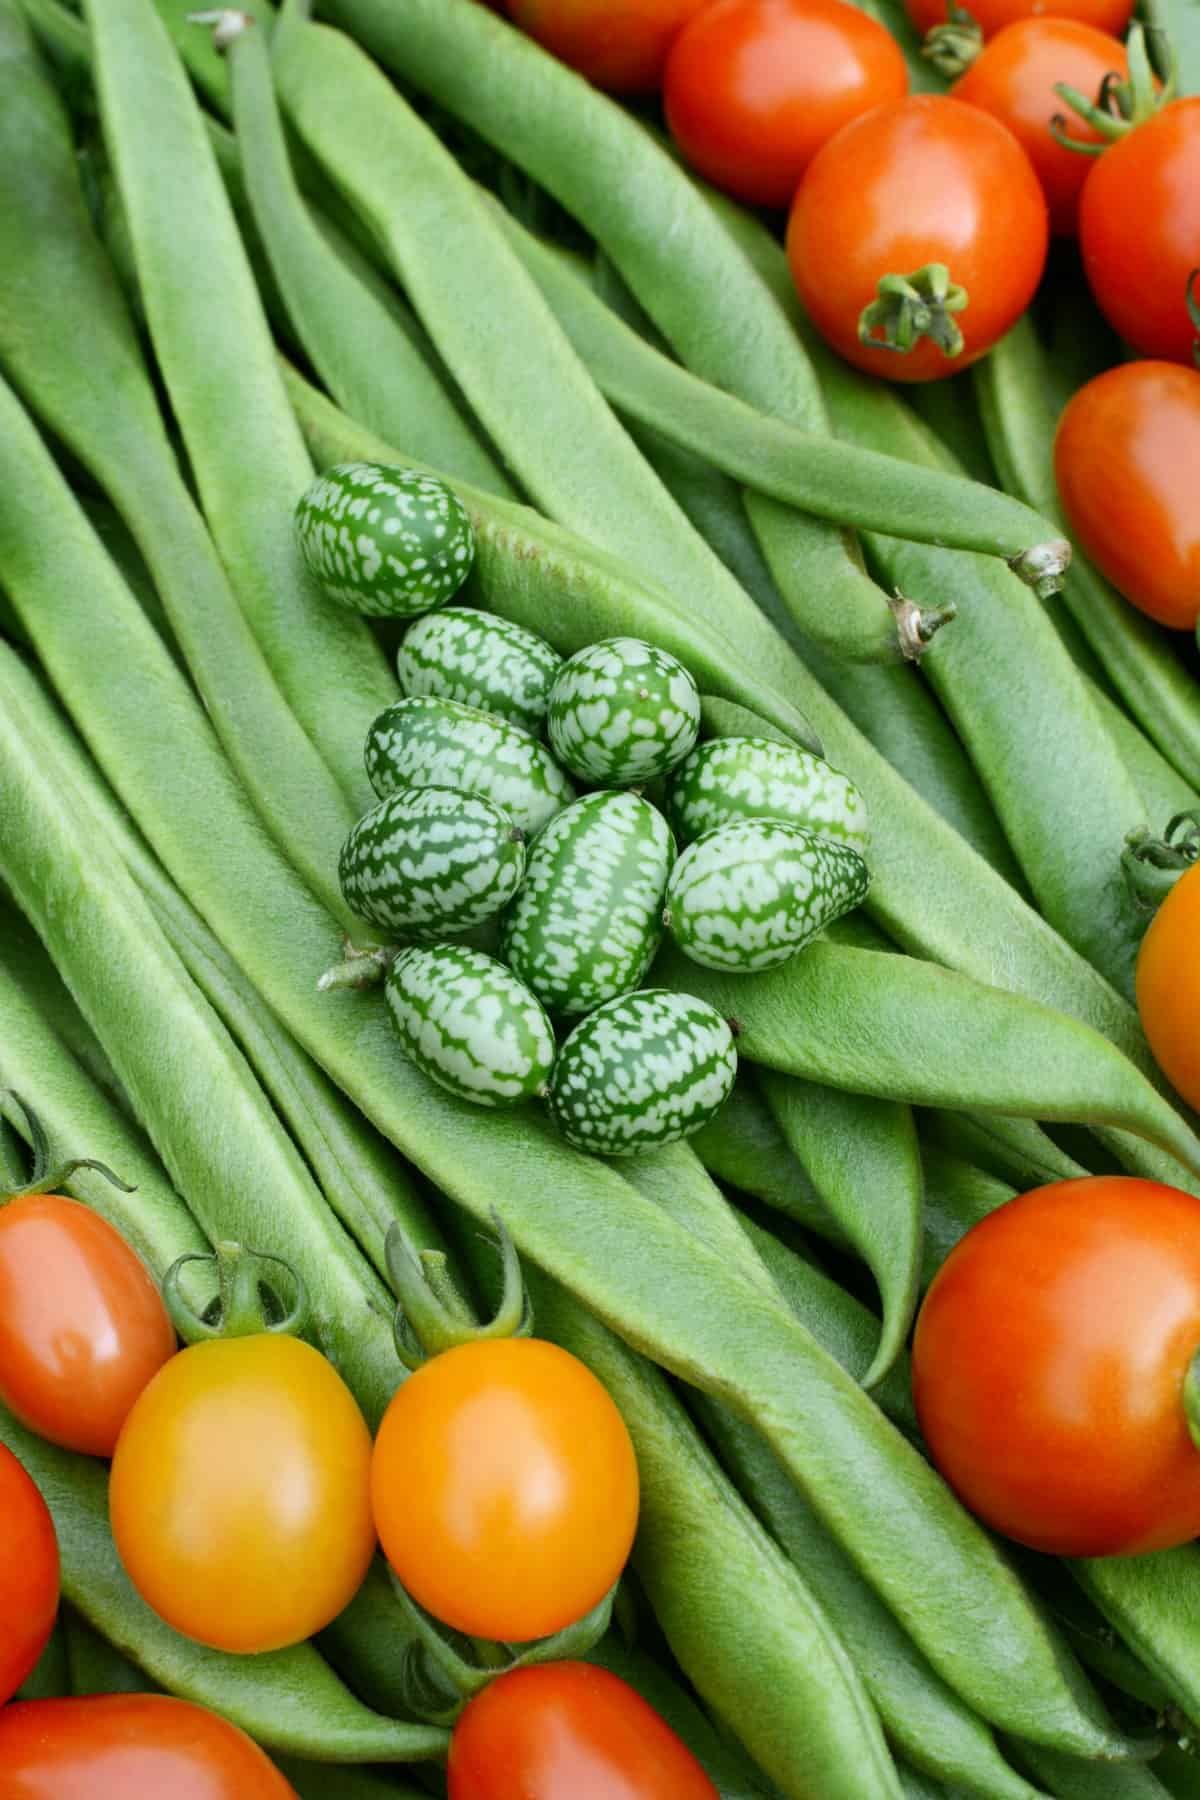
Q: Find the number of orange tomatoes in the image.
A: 2